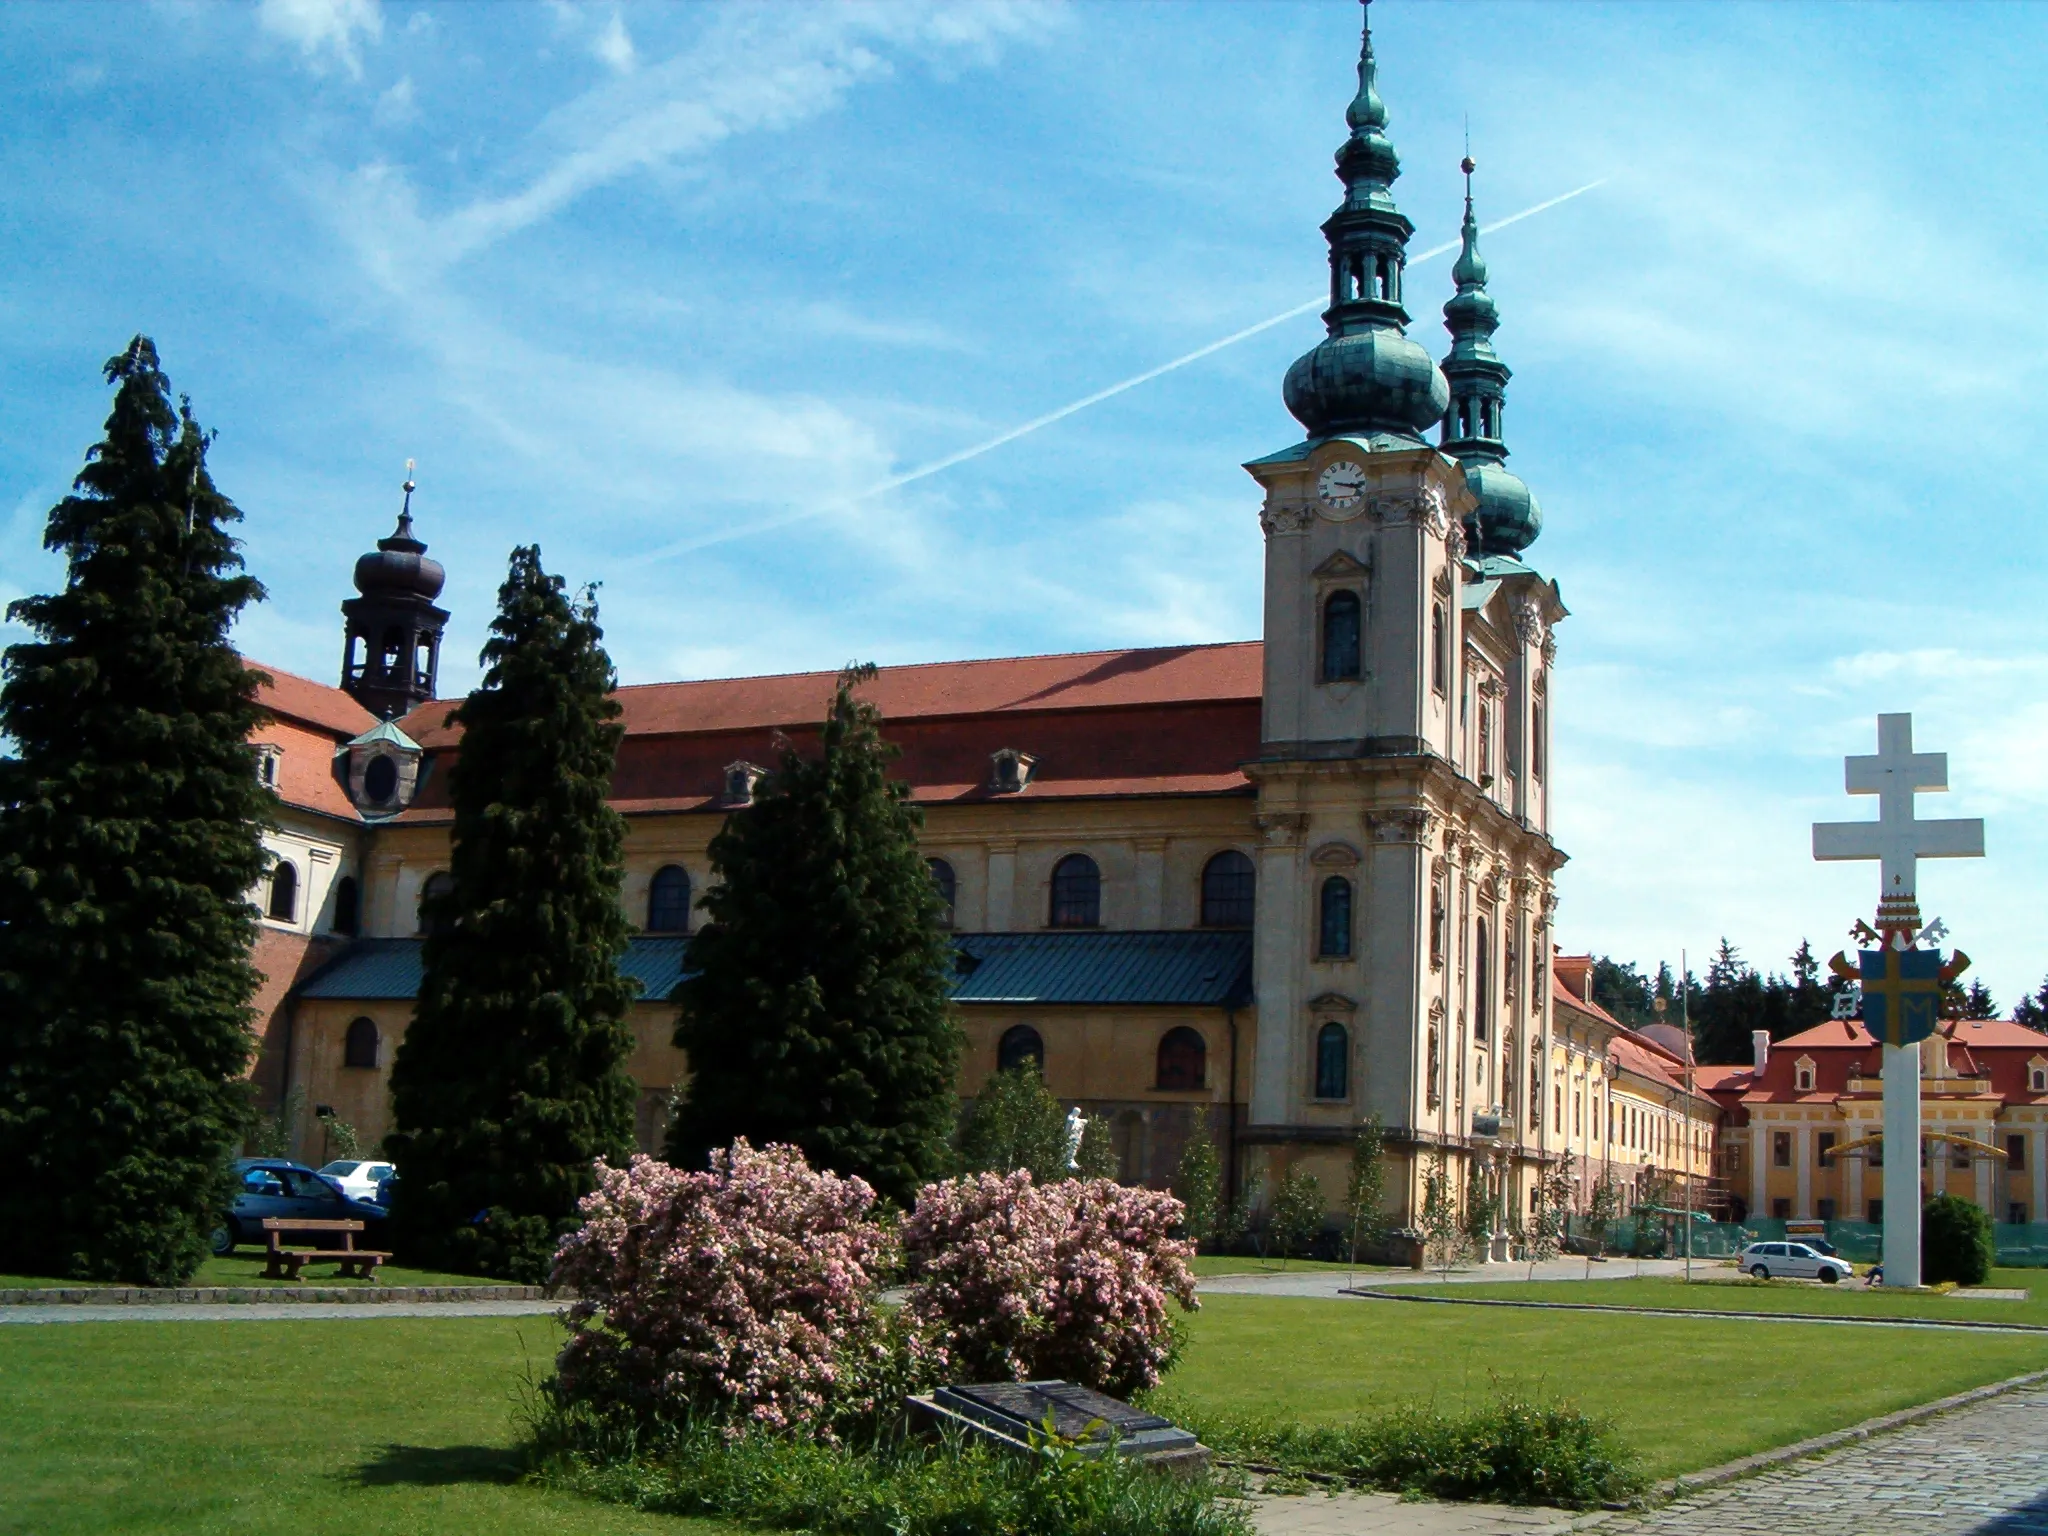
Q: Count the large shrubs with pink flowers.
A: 2